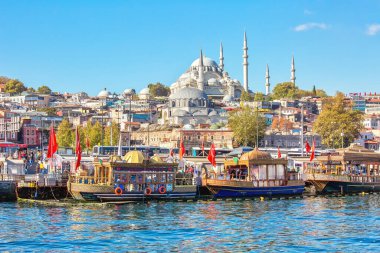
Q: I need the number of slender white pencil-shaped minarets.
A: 5